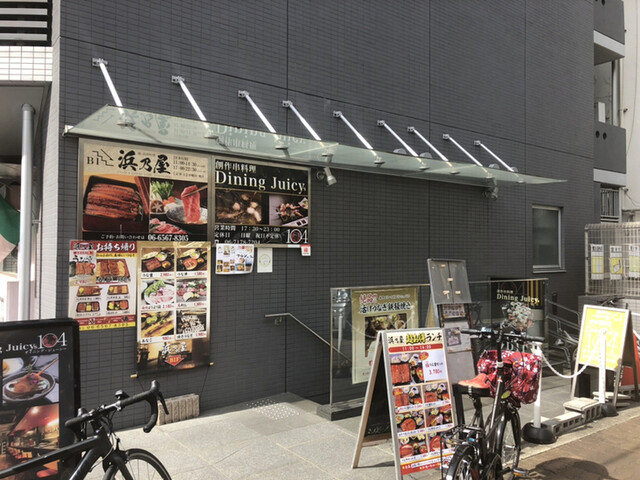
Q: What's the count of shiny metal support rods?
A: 9